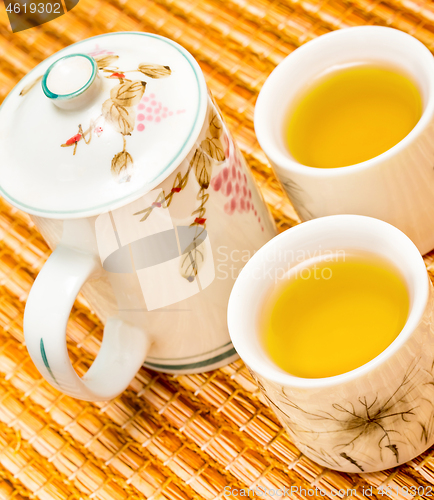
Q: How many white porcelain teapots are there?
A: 1